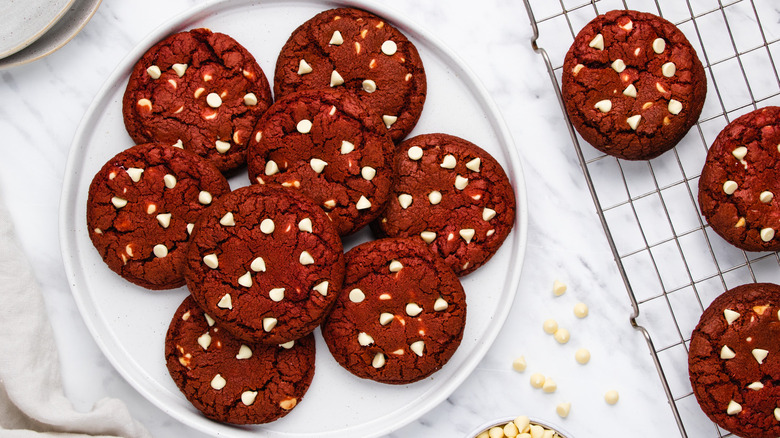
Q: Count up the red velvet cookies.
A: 11